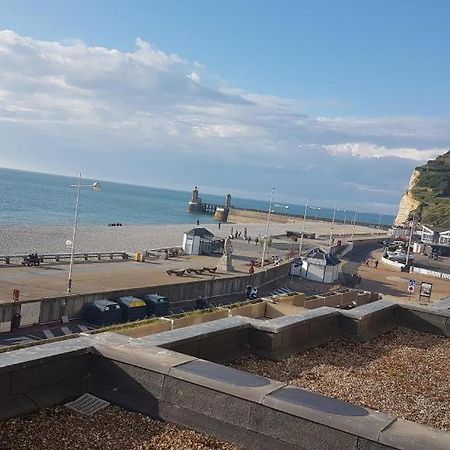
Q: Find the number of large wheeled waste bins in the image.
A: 3